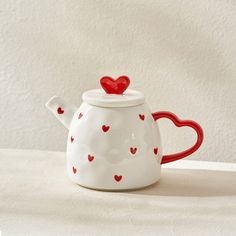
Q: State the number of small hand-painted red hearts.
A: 10